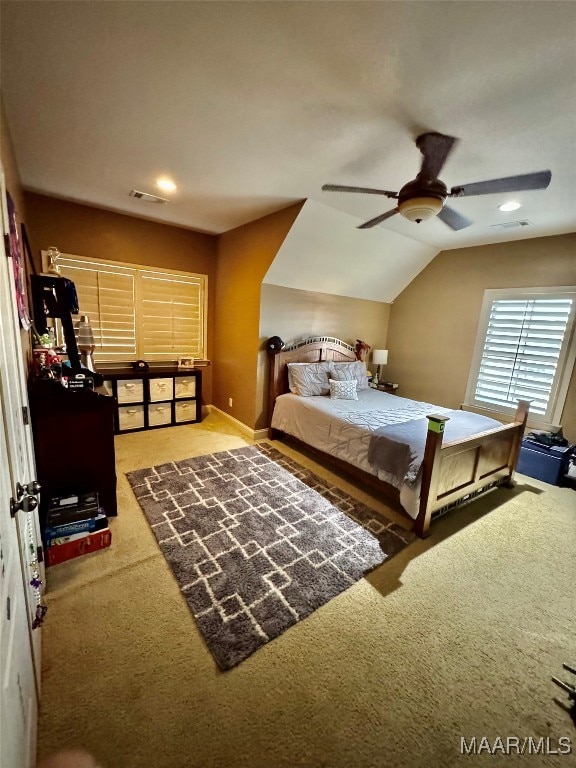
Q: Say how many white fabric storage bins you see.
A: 6